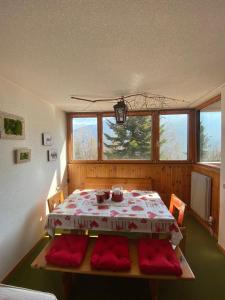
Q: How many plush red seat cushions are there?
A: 3